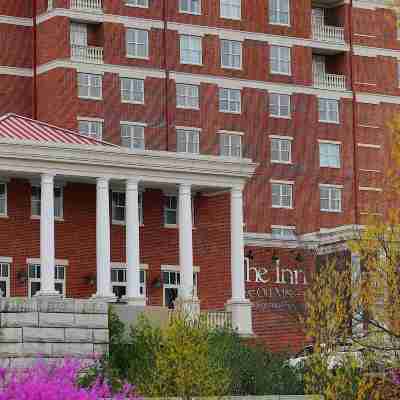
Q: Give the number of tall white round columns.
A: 5